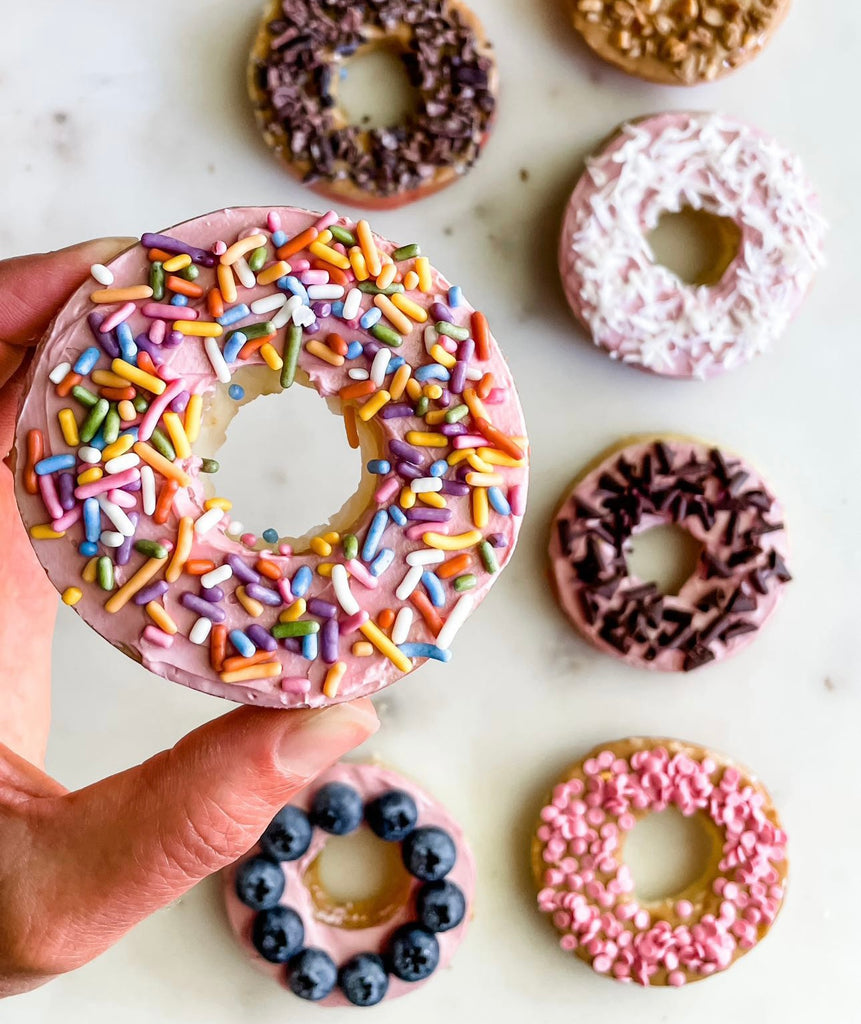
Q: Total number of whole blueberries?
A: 10